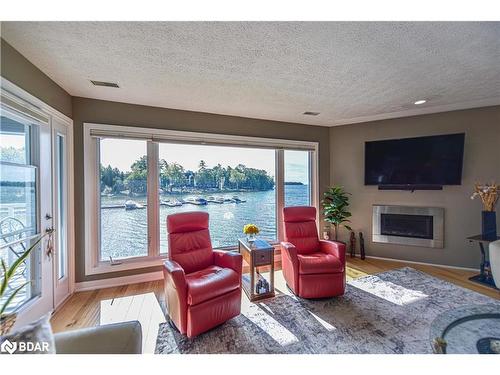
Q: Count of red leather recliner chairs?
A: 2